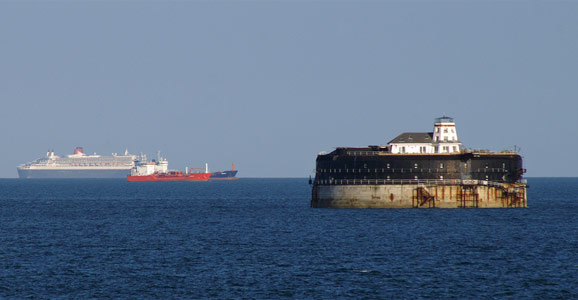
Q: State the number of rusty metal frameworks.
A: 3